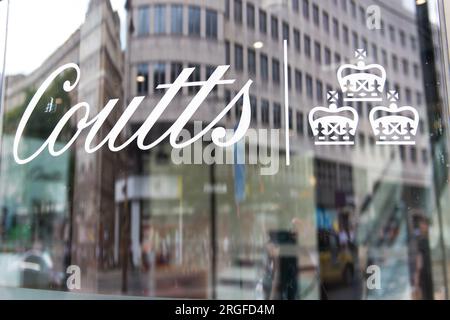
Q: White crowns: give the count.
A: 3